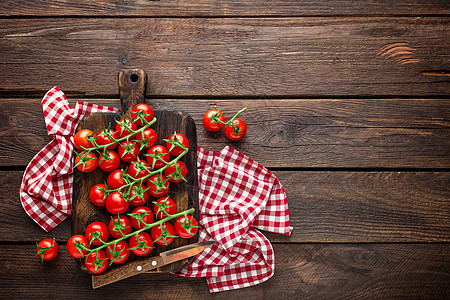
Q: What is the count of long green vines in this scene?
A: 3